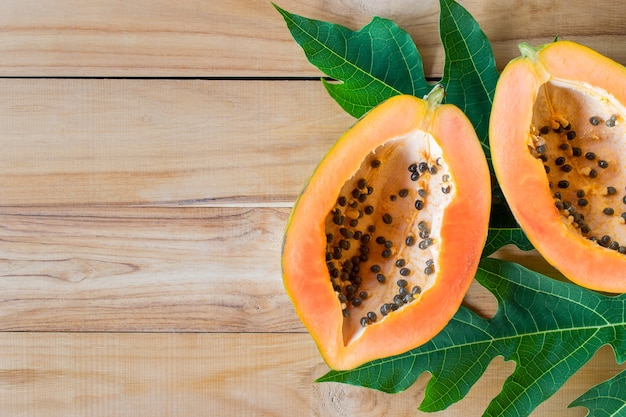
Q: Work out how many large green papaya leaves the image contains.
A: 2